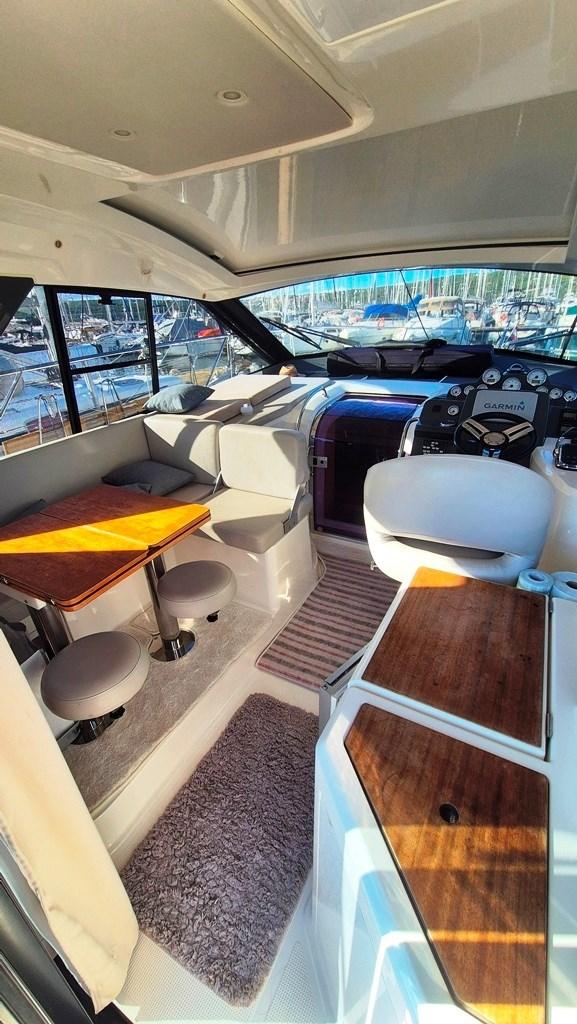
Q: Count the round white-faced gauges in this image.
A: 10